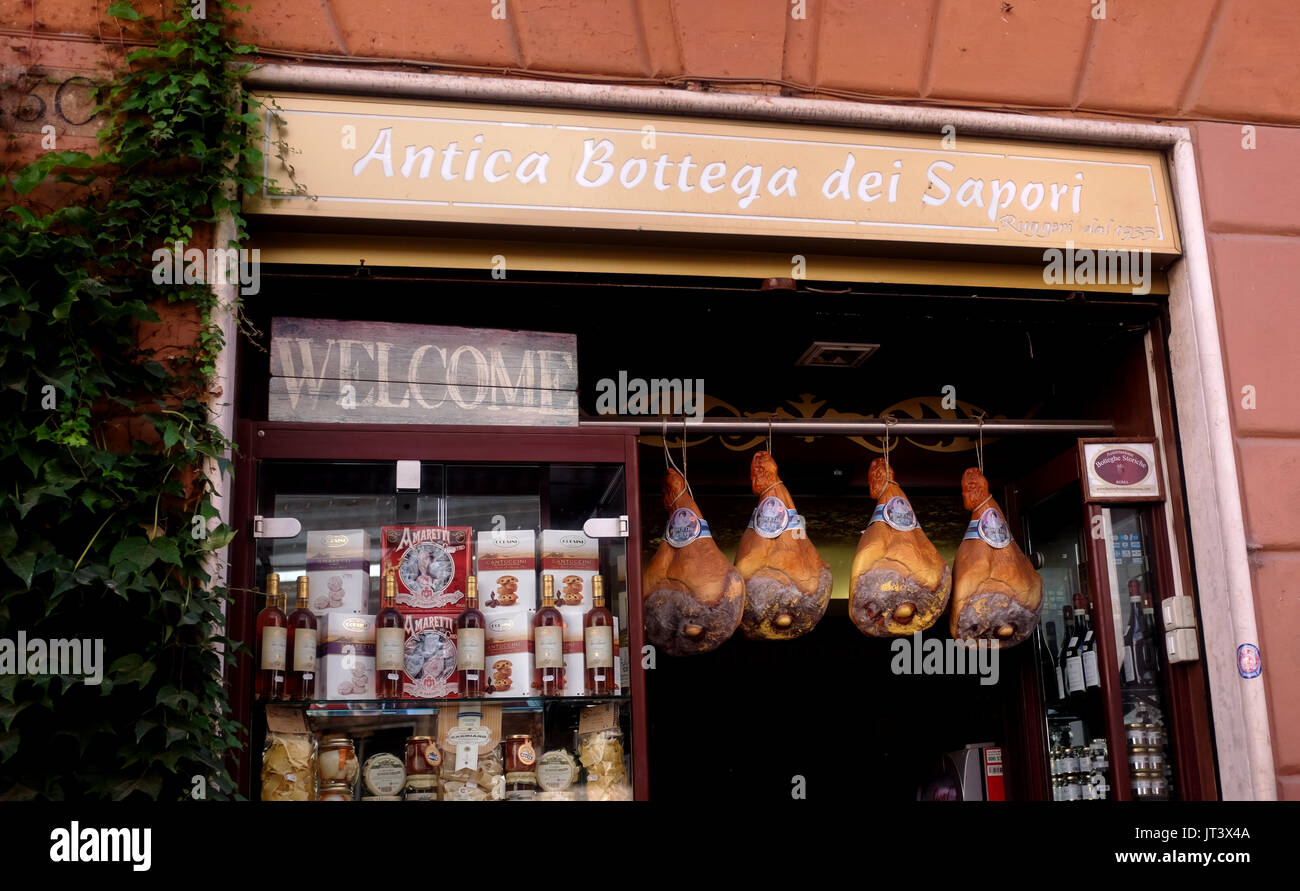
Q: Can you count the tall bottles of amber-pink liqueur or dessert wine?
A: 6